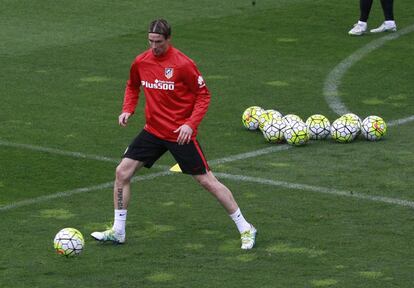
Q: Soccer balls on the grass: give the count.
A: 10